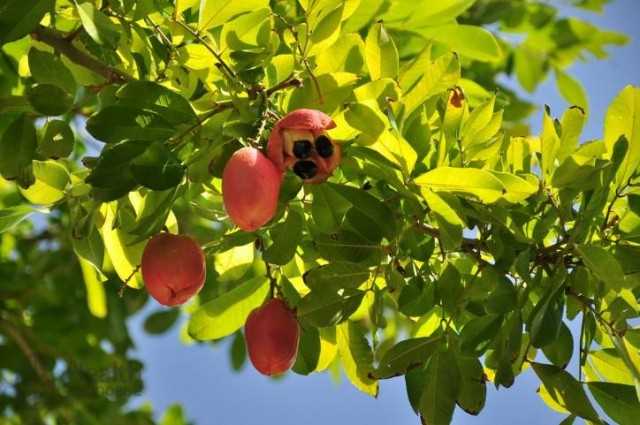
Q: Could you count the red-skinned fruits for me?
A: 4